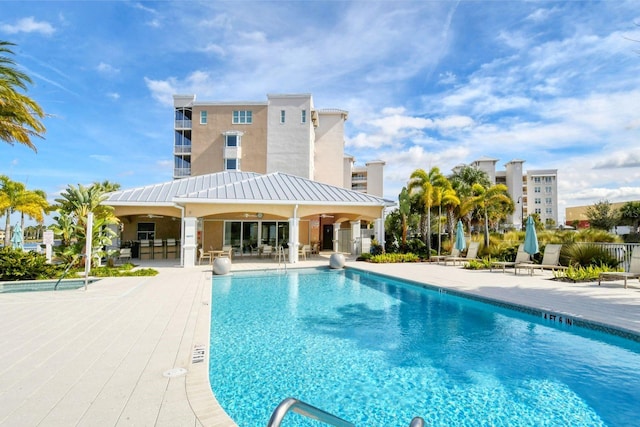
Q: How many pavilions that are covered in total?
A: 1